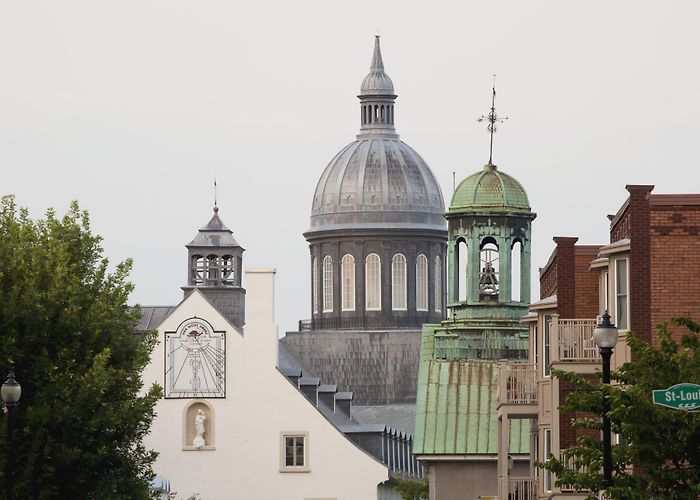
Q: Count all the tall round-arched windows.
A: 7